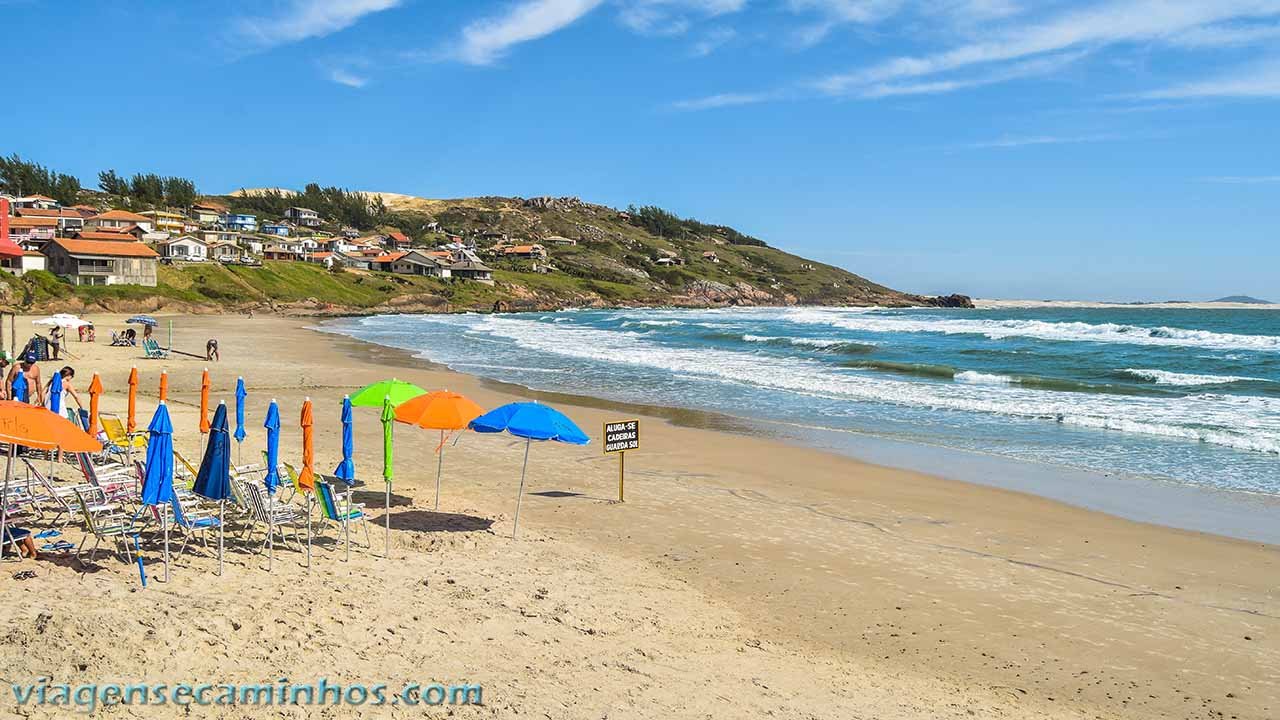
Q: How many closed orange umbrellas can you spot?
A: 5